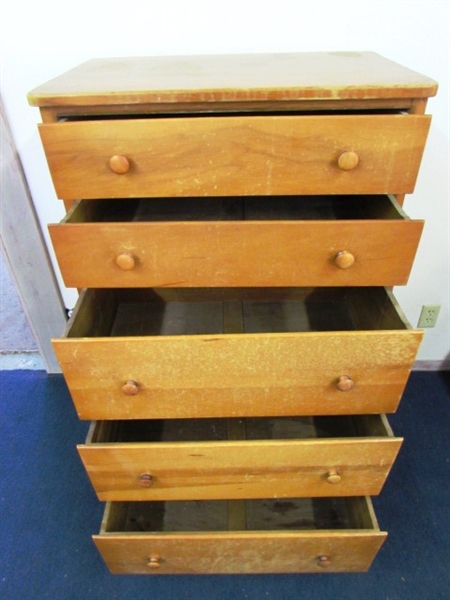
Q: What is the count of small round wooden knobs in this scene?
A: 10